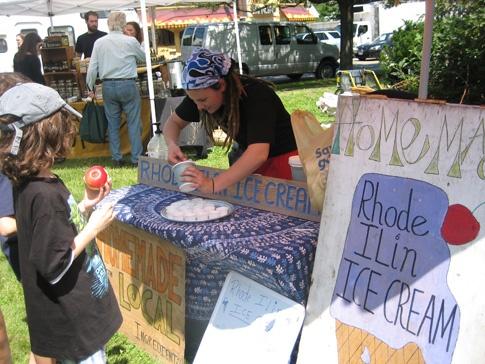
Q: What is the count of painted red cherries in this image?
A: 1